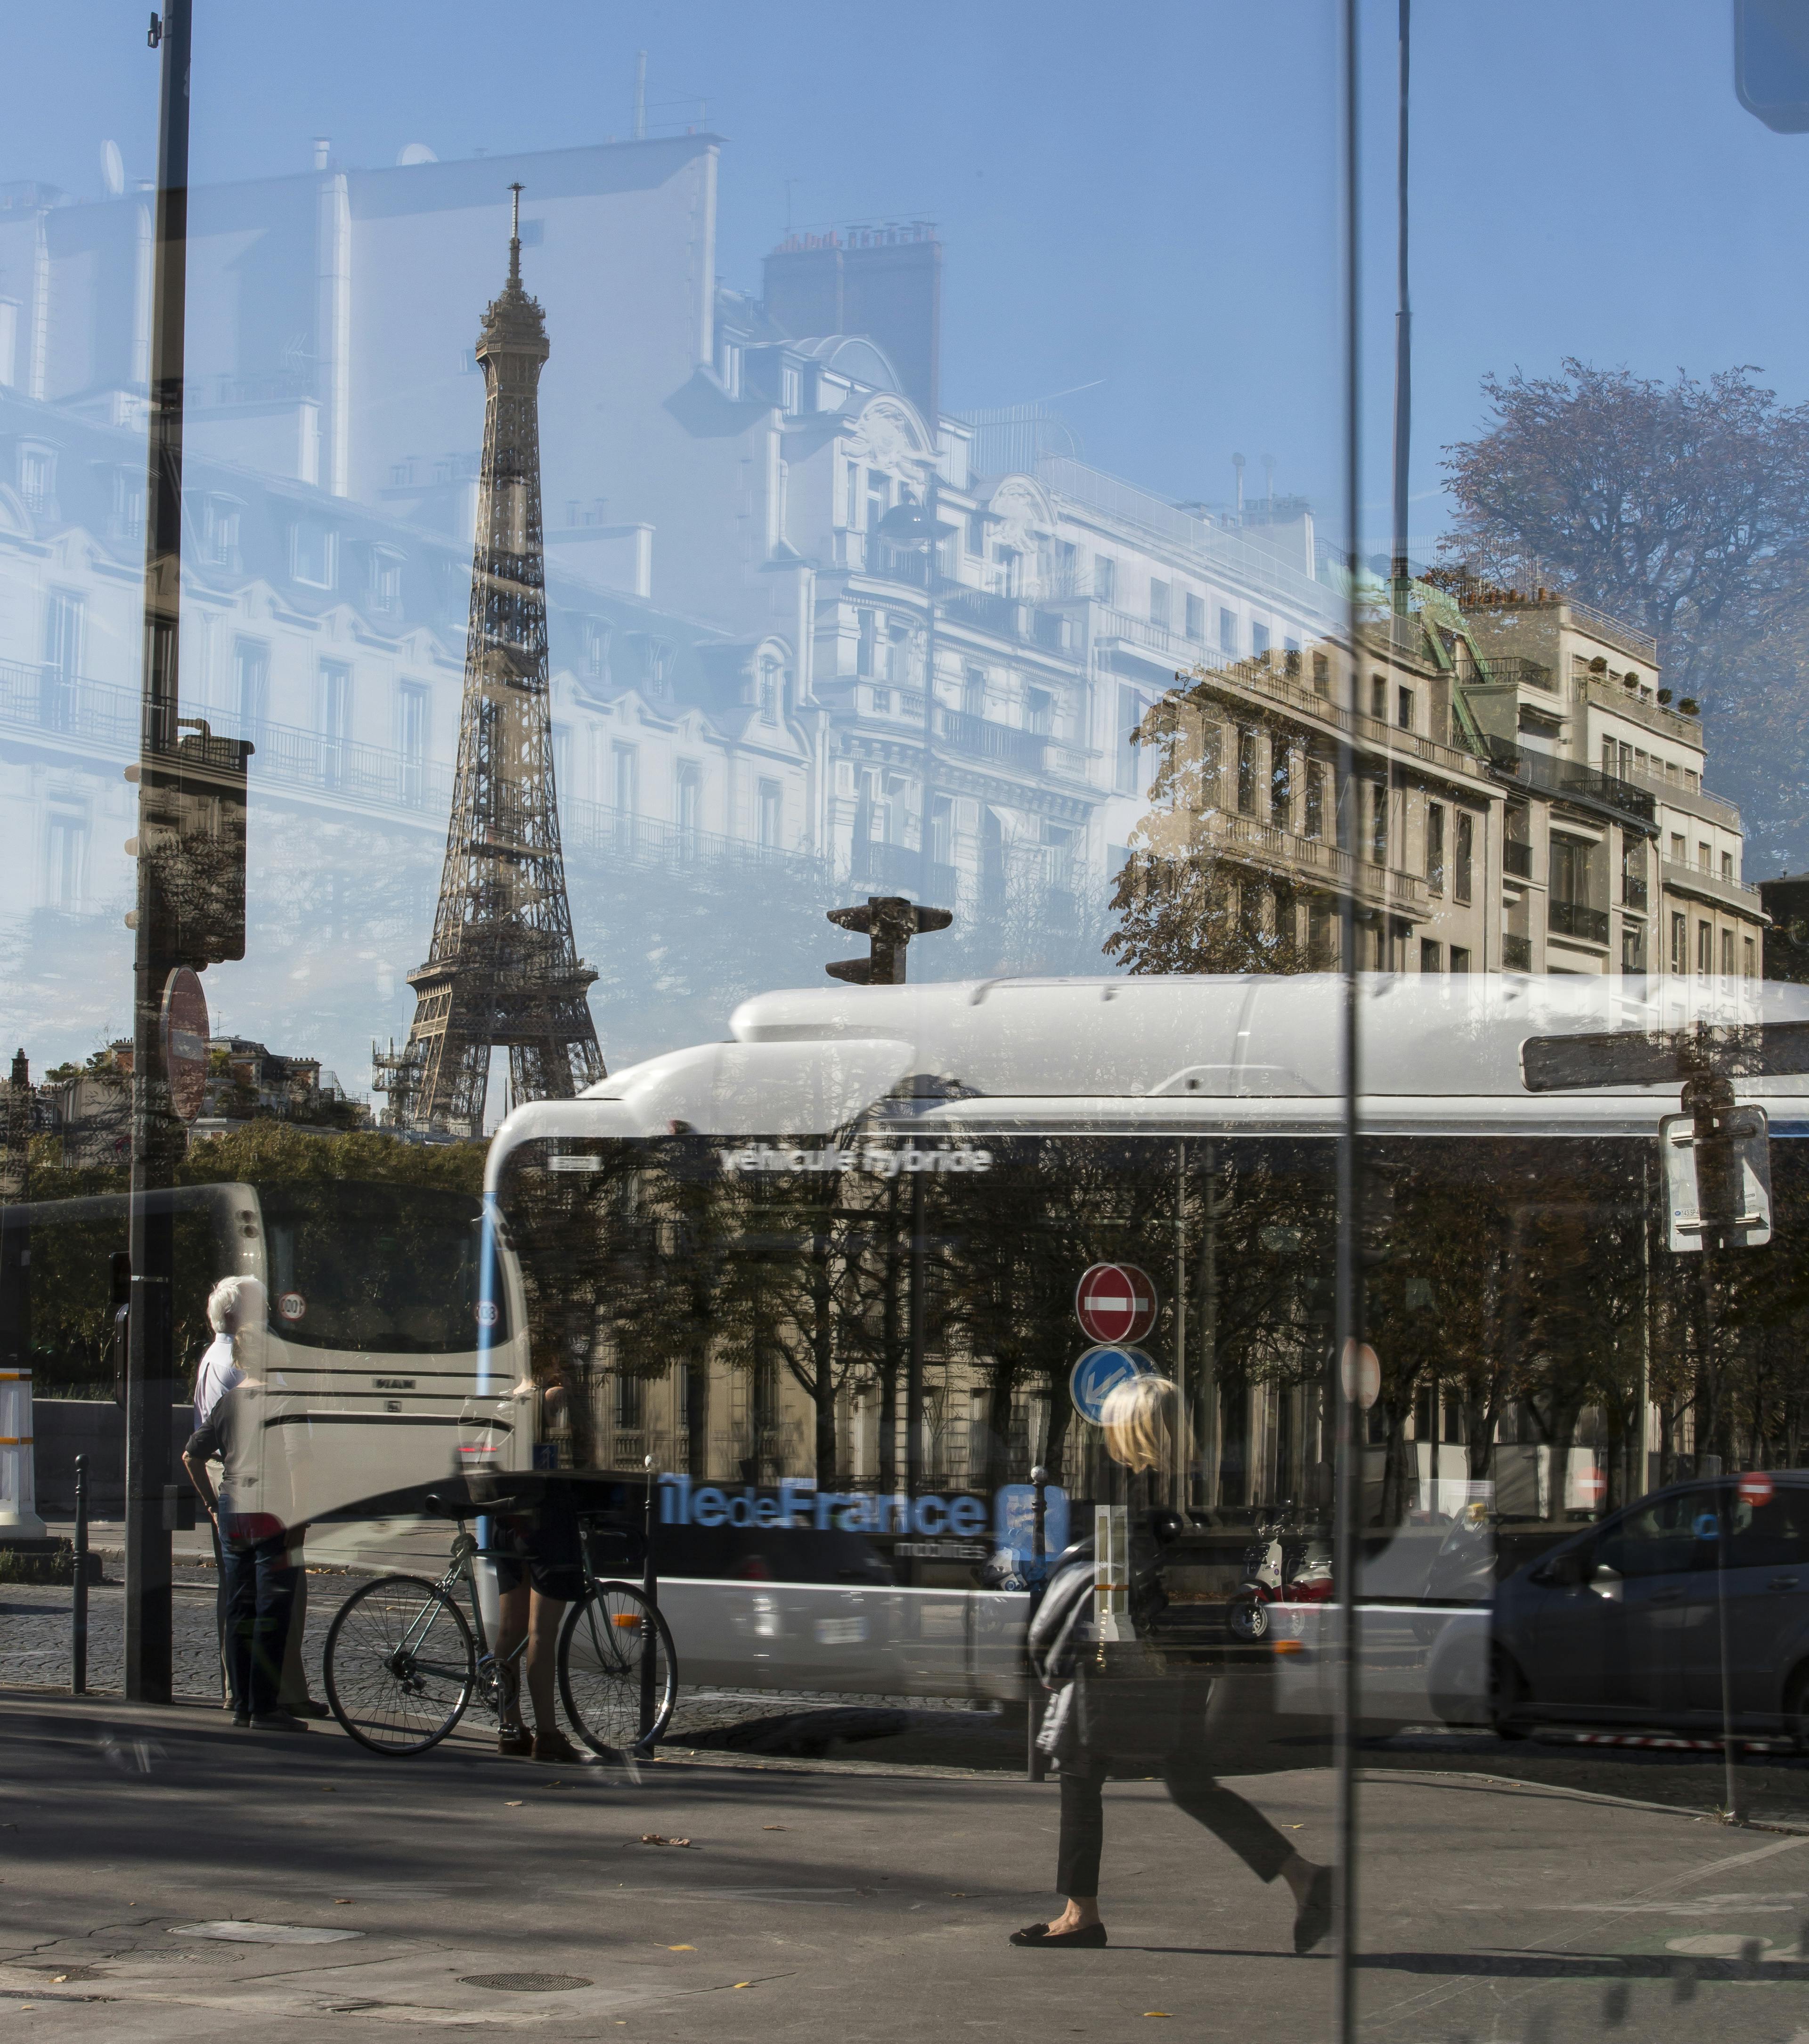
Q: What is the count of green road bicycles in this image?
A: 1